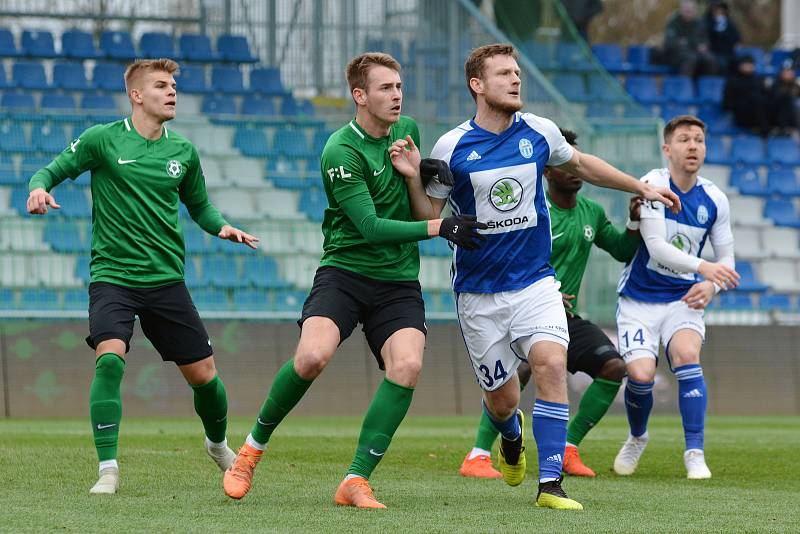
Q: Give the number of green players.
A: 3